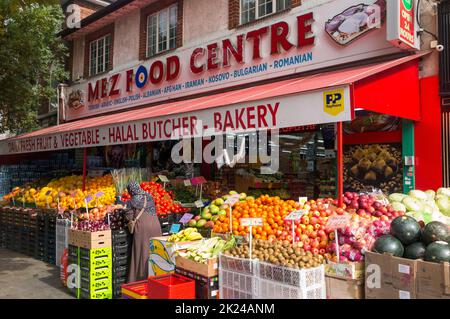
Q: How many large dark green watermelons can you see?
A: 5